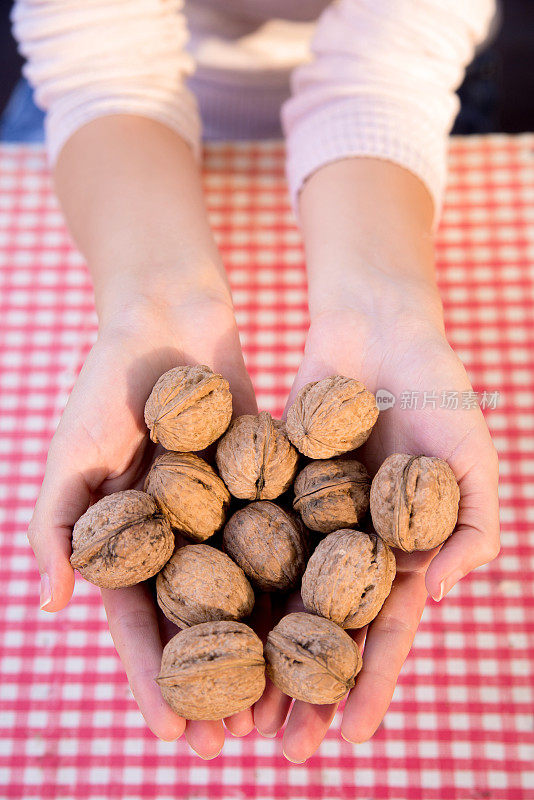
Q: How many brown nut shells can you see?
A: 12